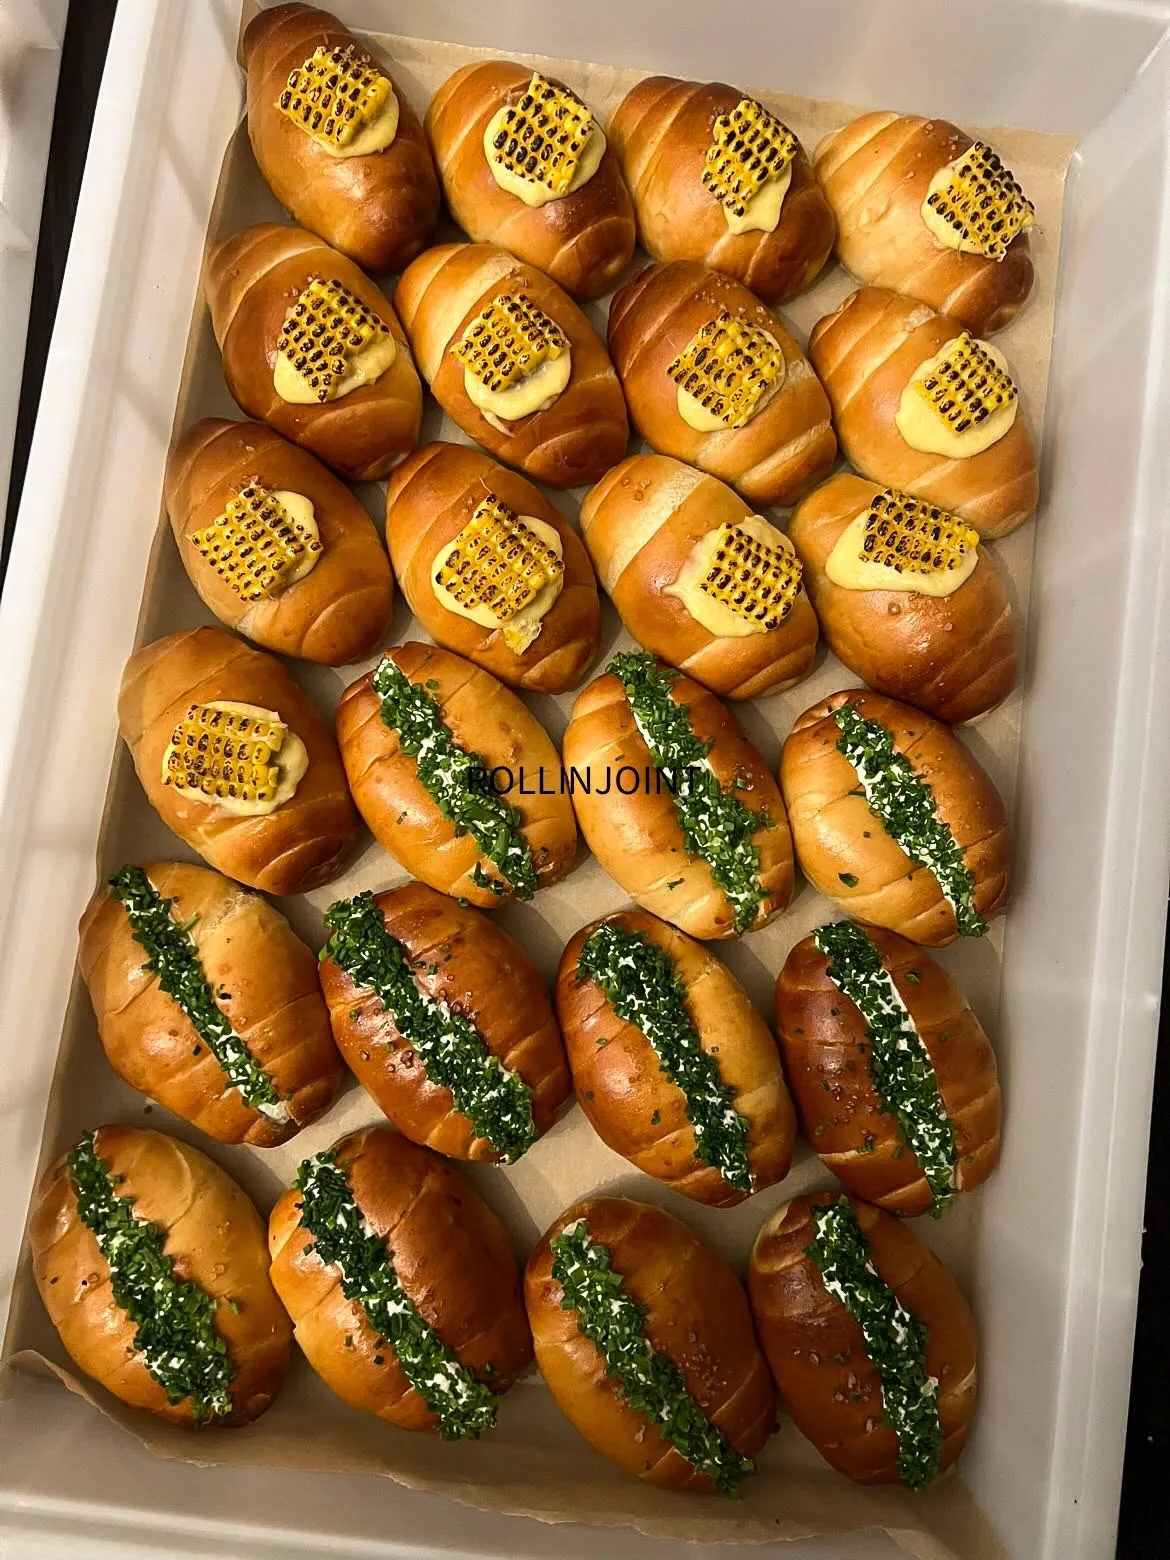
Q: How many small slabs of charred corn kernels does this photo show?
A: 13